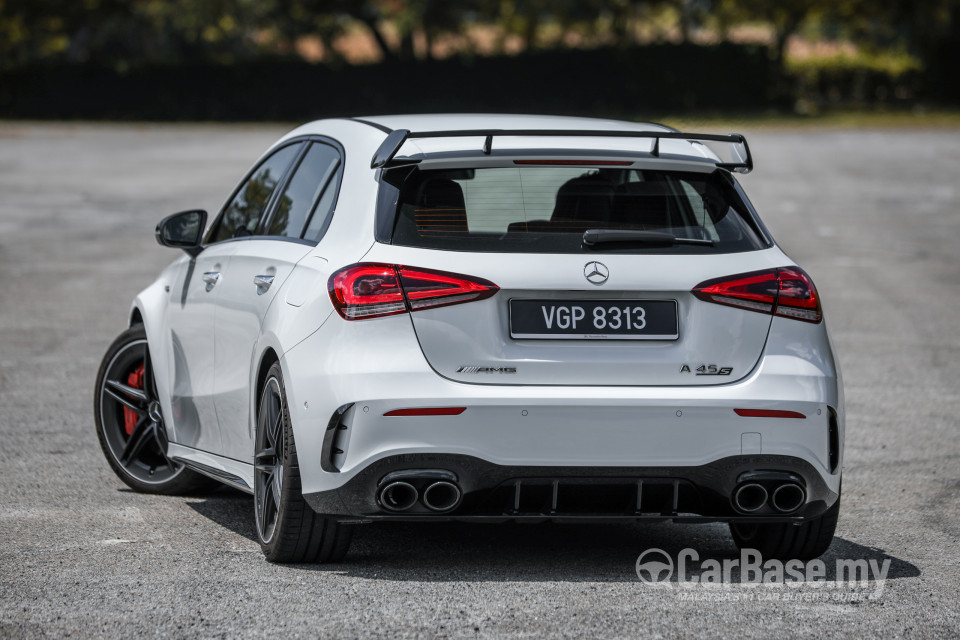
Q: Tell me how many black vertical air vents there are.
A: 2